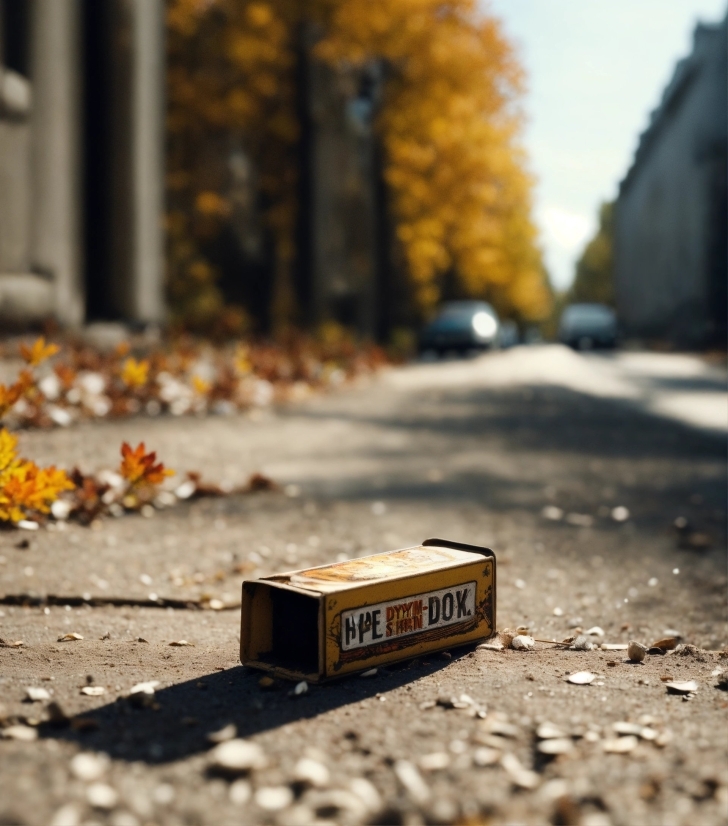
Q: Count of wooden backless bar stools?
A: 0